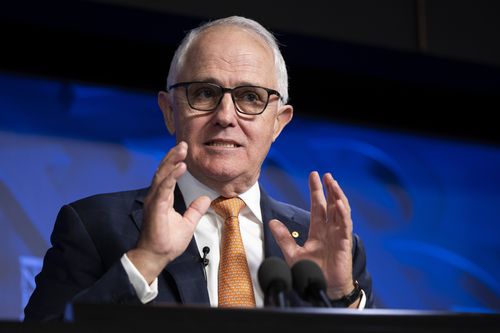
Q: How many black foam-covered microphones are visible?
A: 2